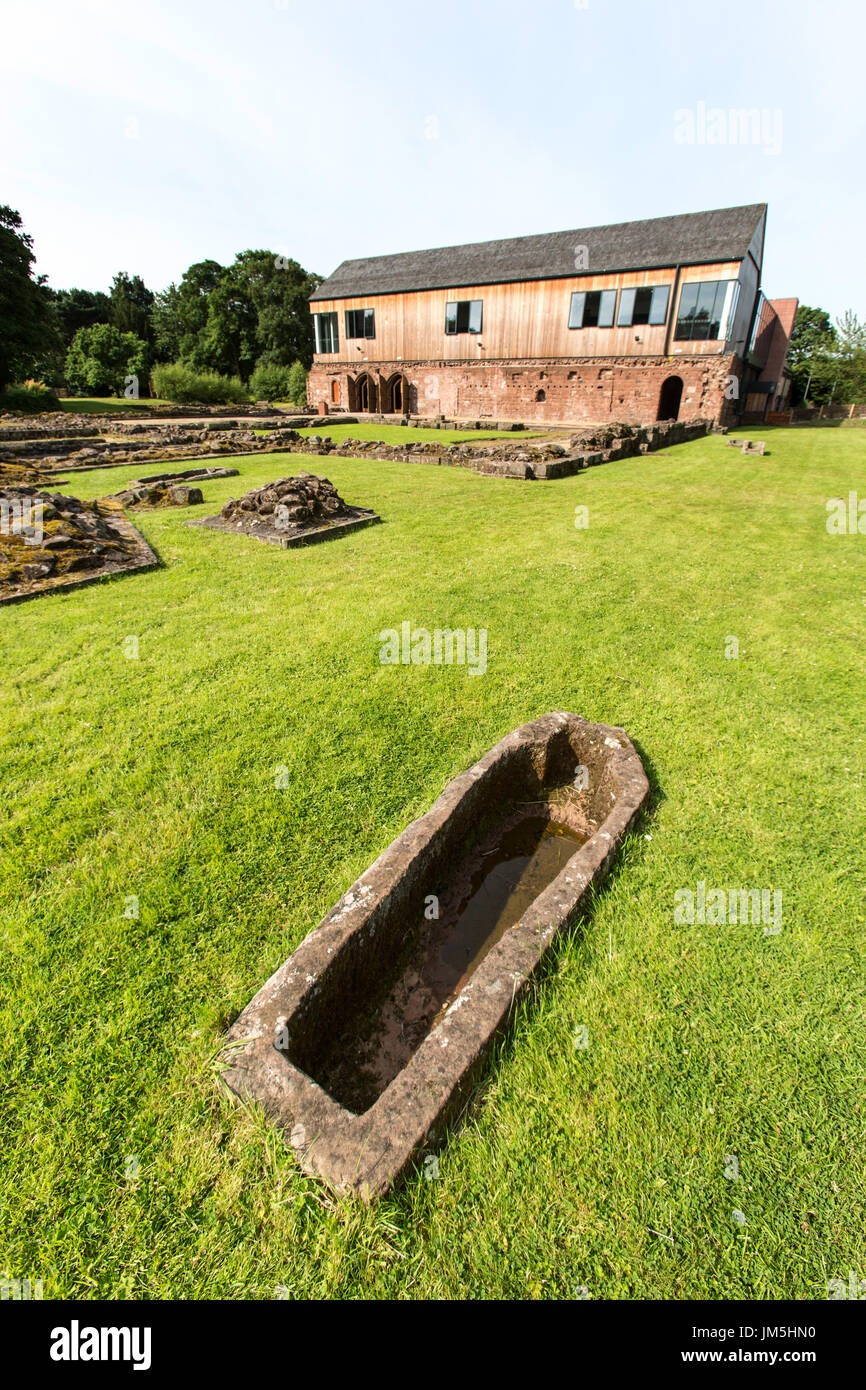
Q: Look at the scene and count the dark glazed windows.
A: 6